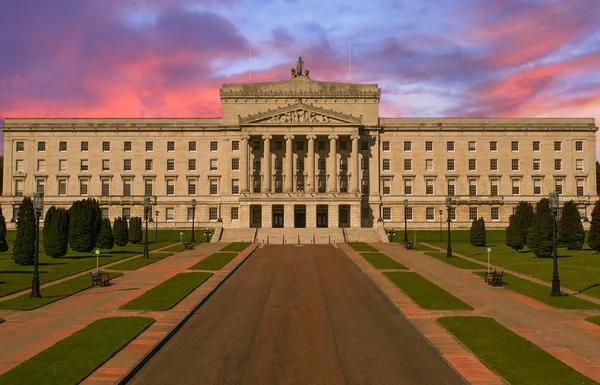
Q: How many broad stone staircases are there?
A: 1